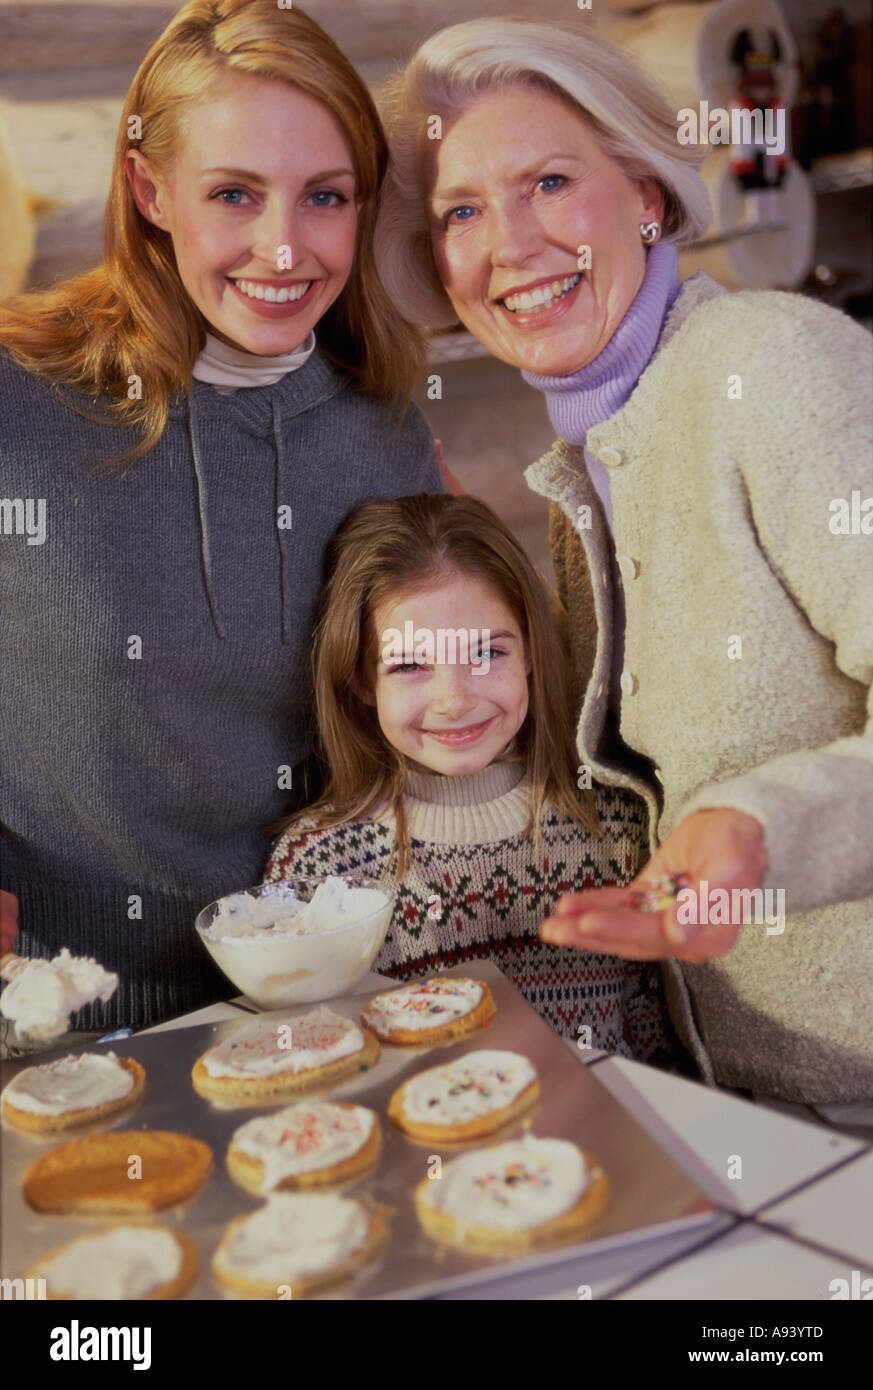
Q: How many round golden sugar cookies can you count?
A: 9